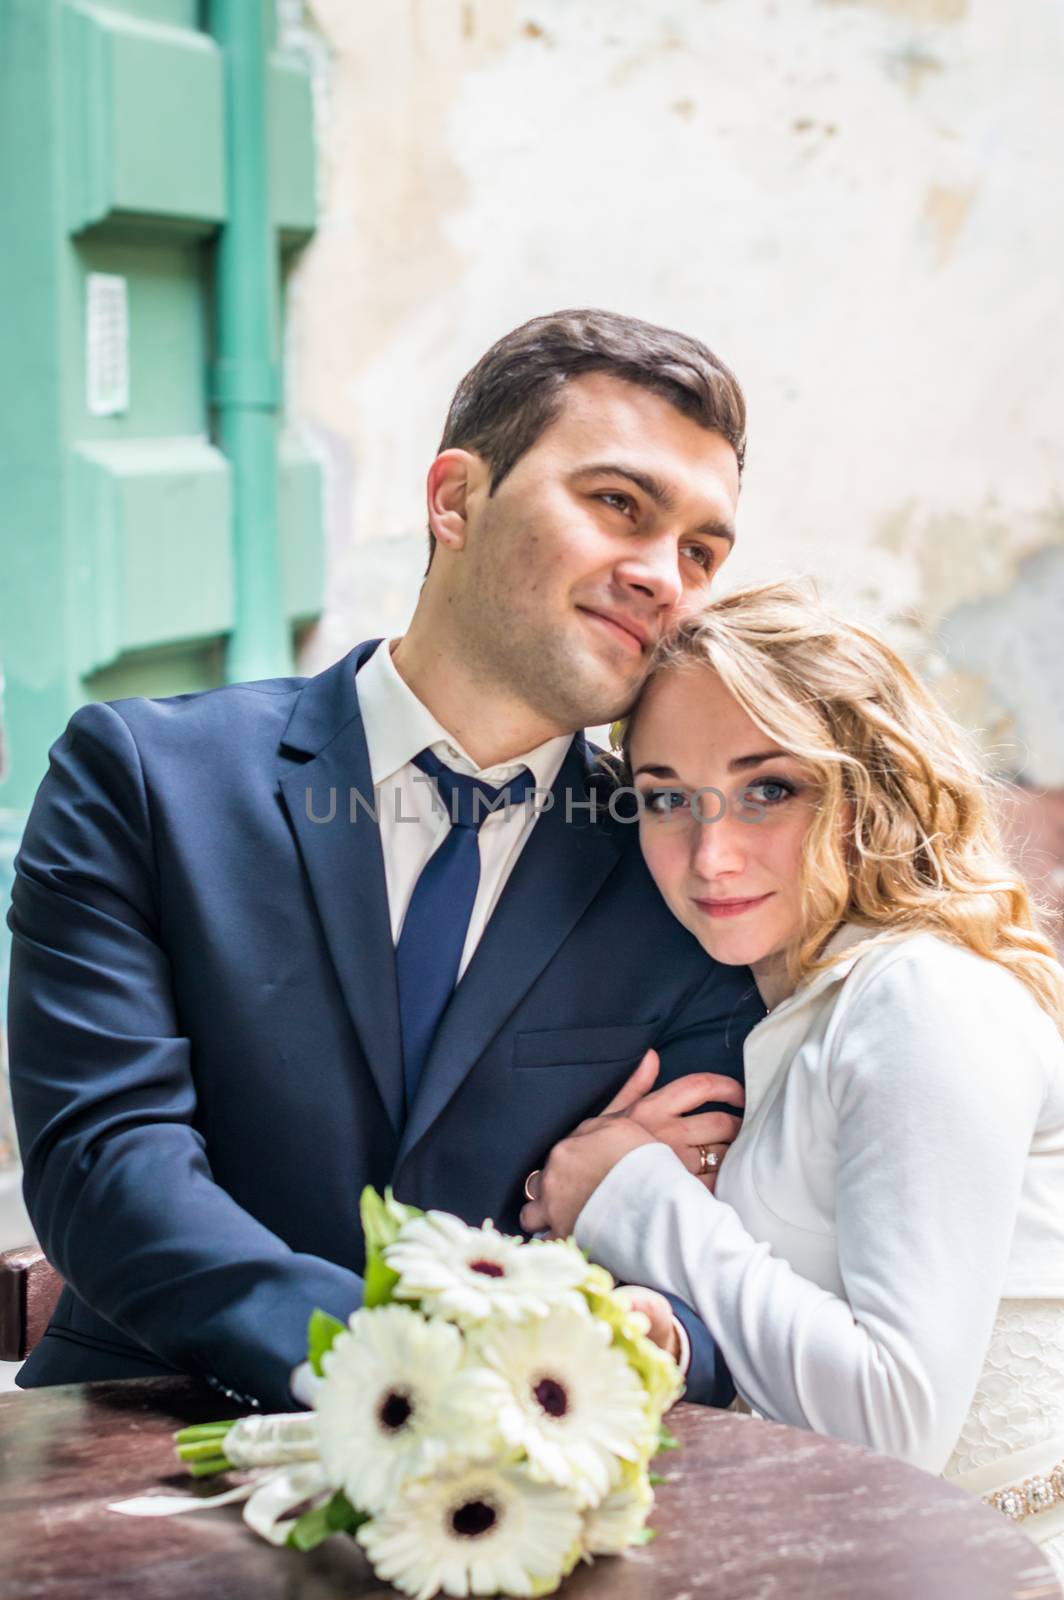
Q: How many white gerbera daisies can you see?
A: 4